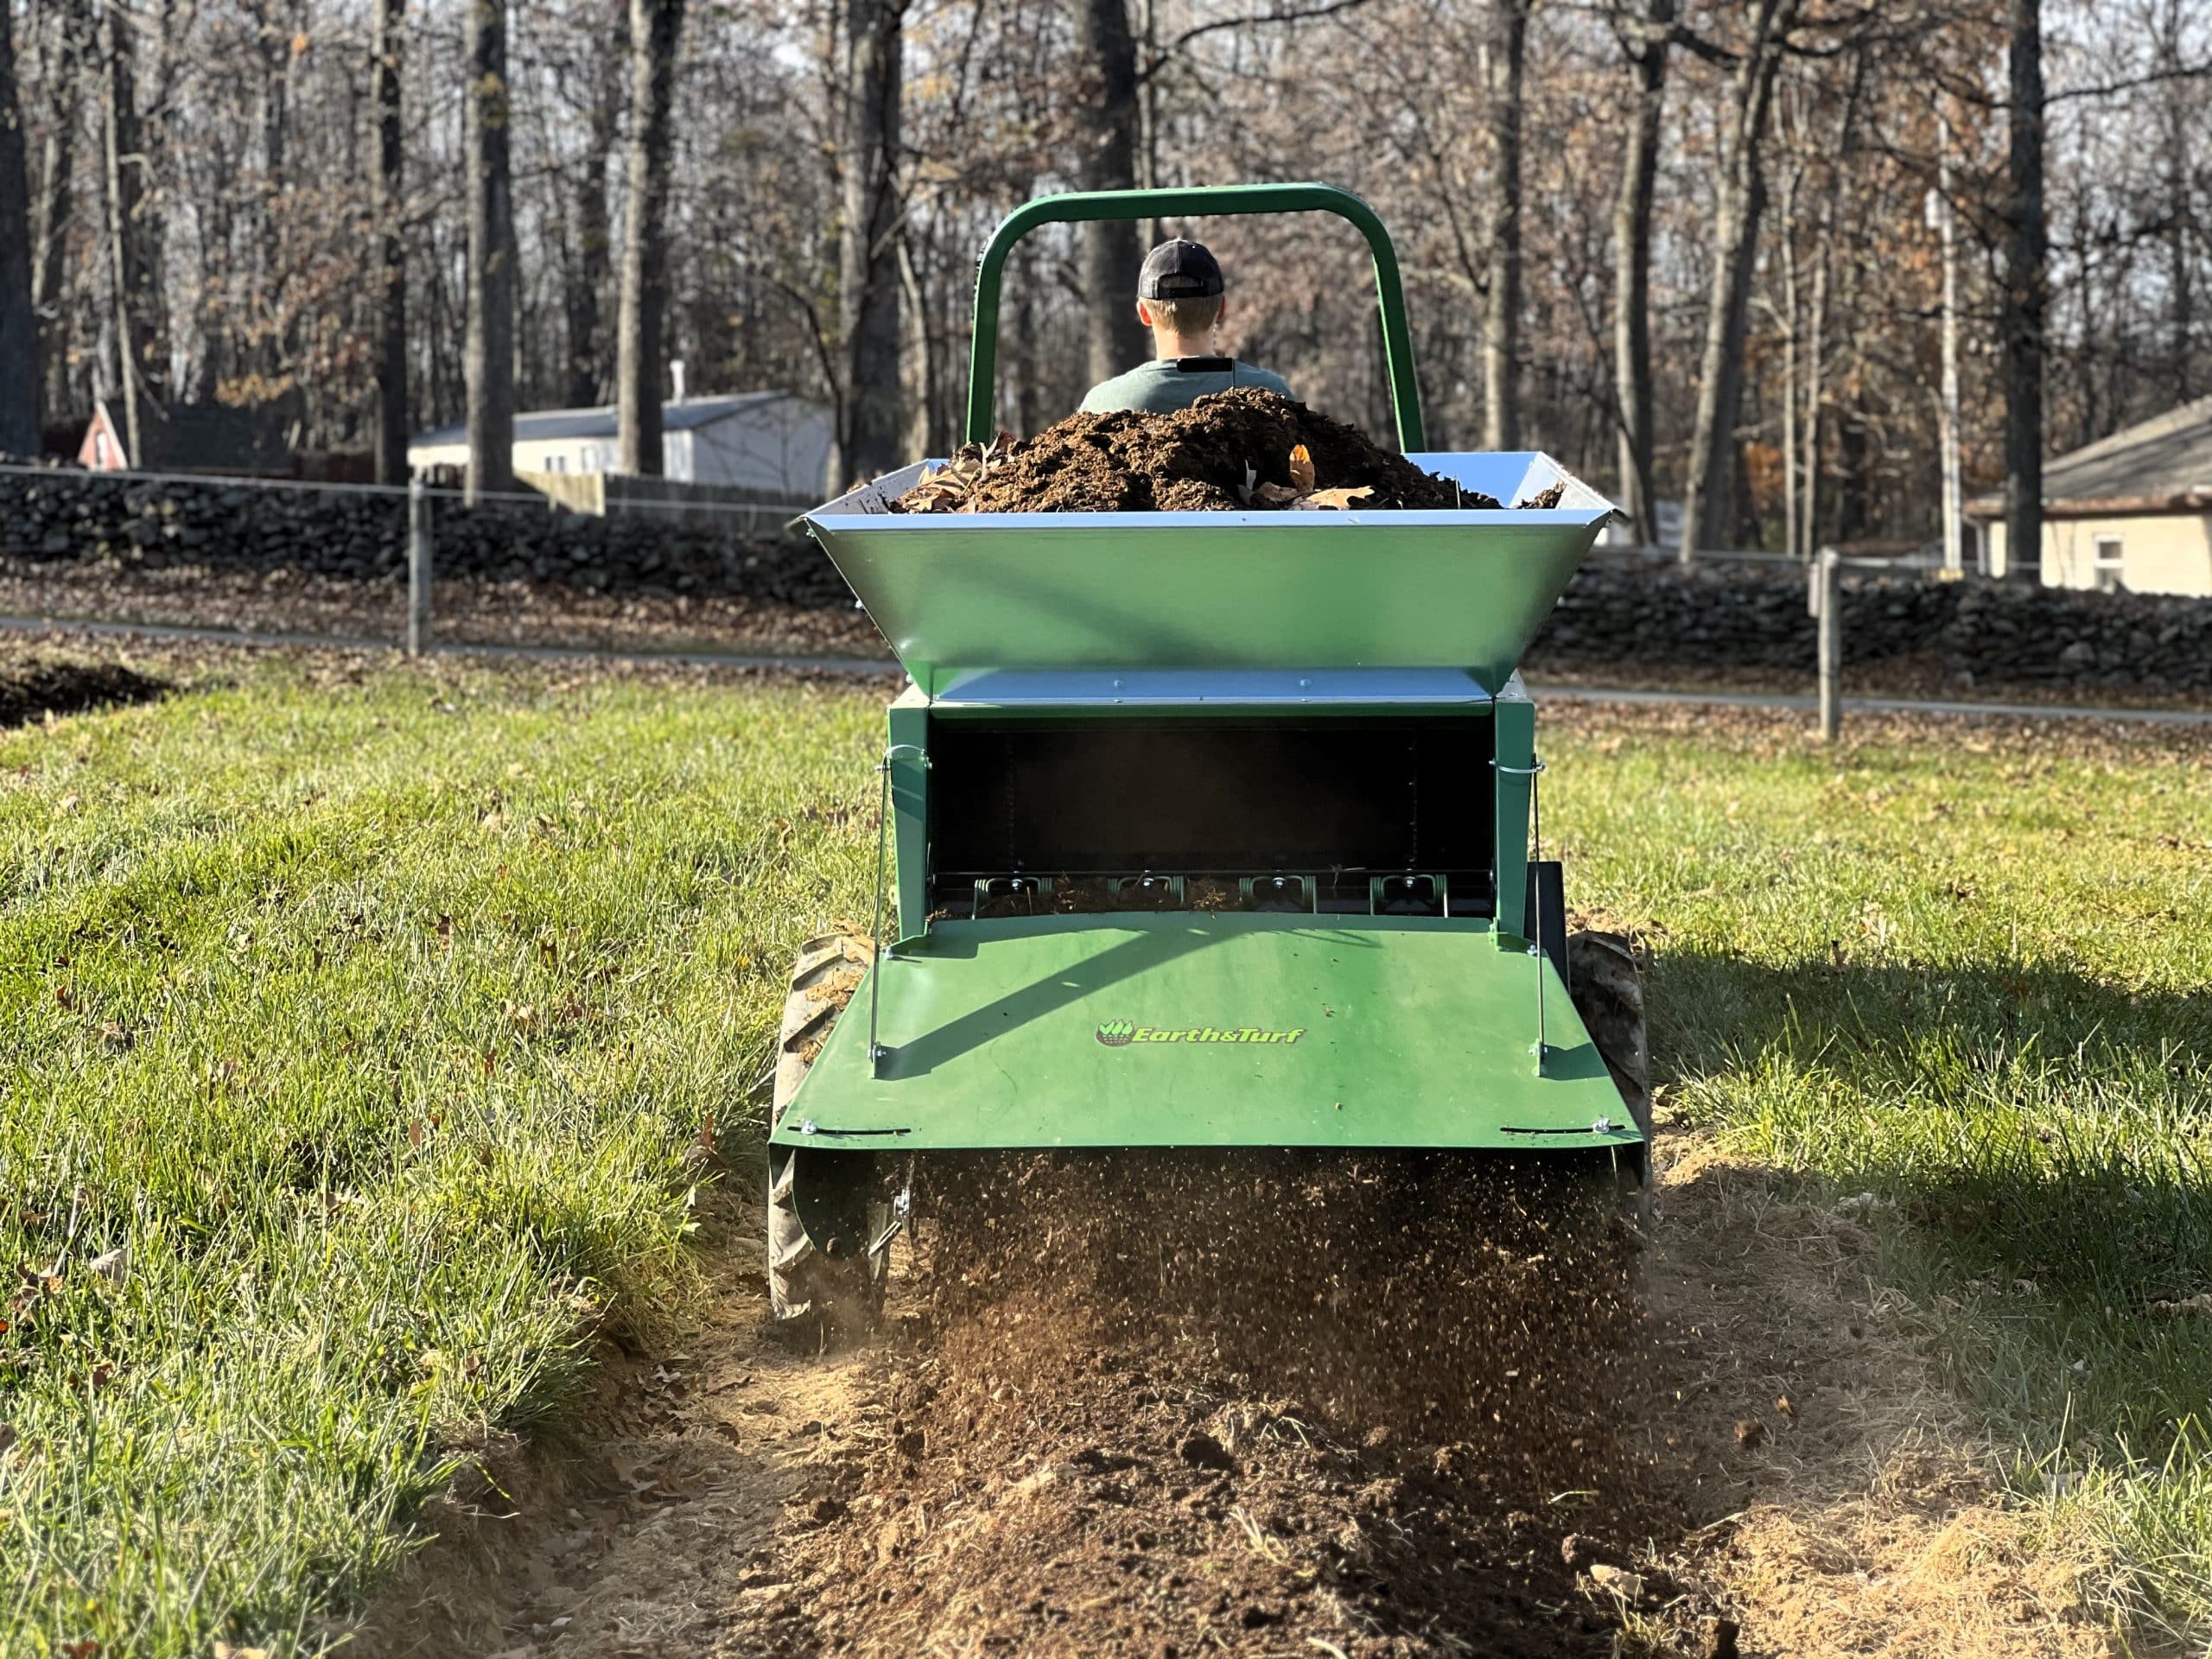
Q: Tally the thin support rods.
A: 2